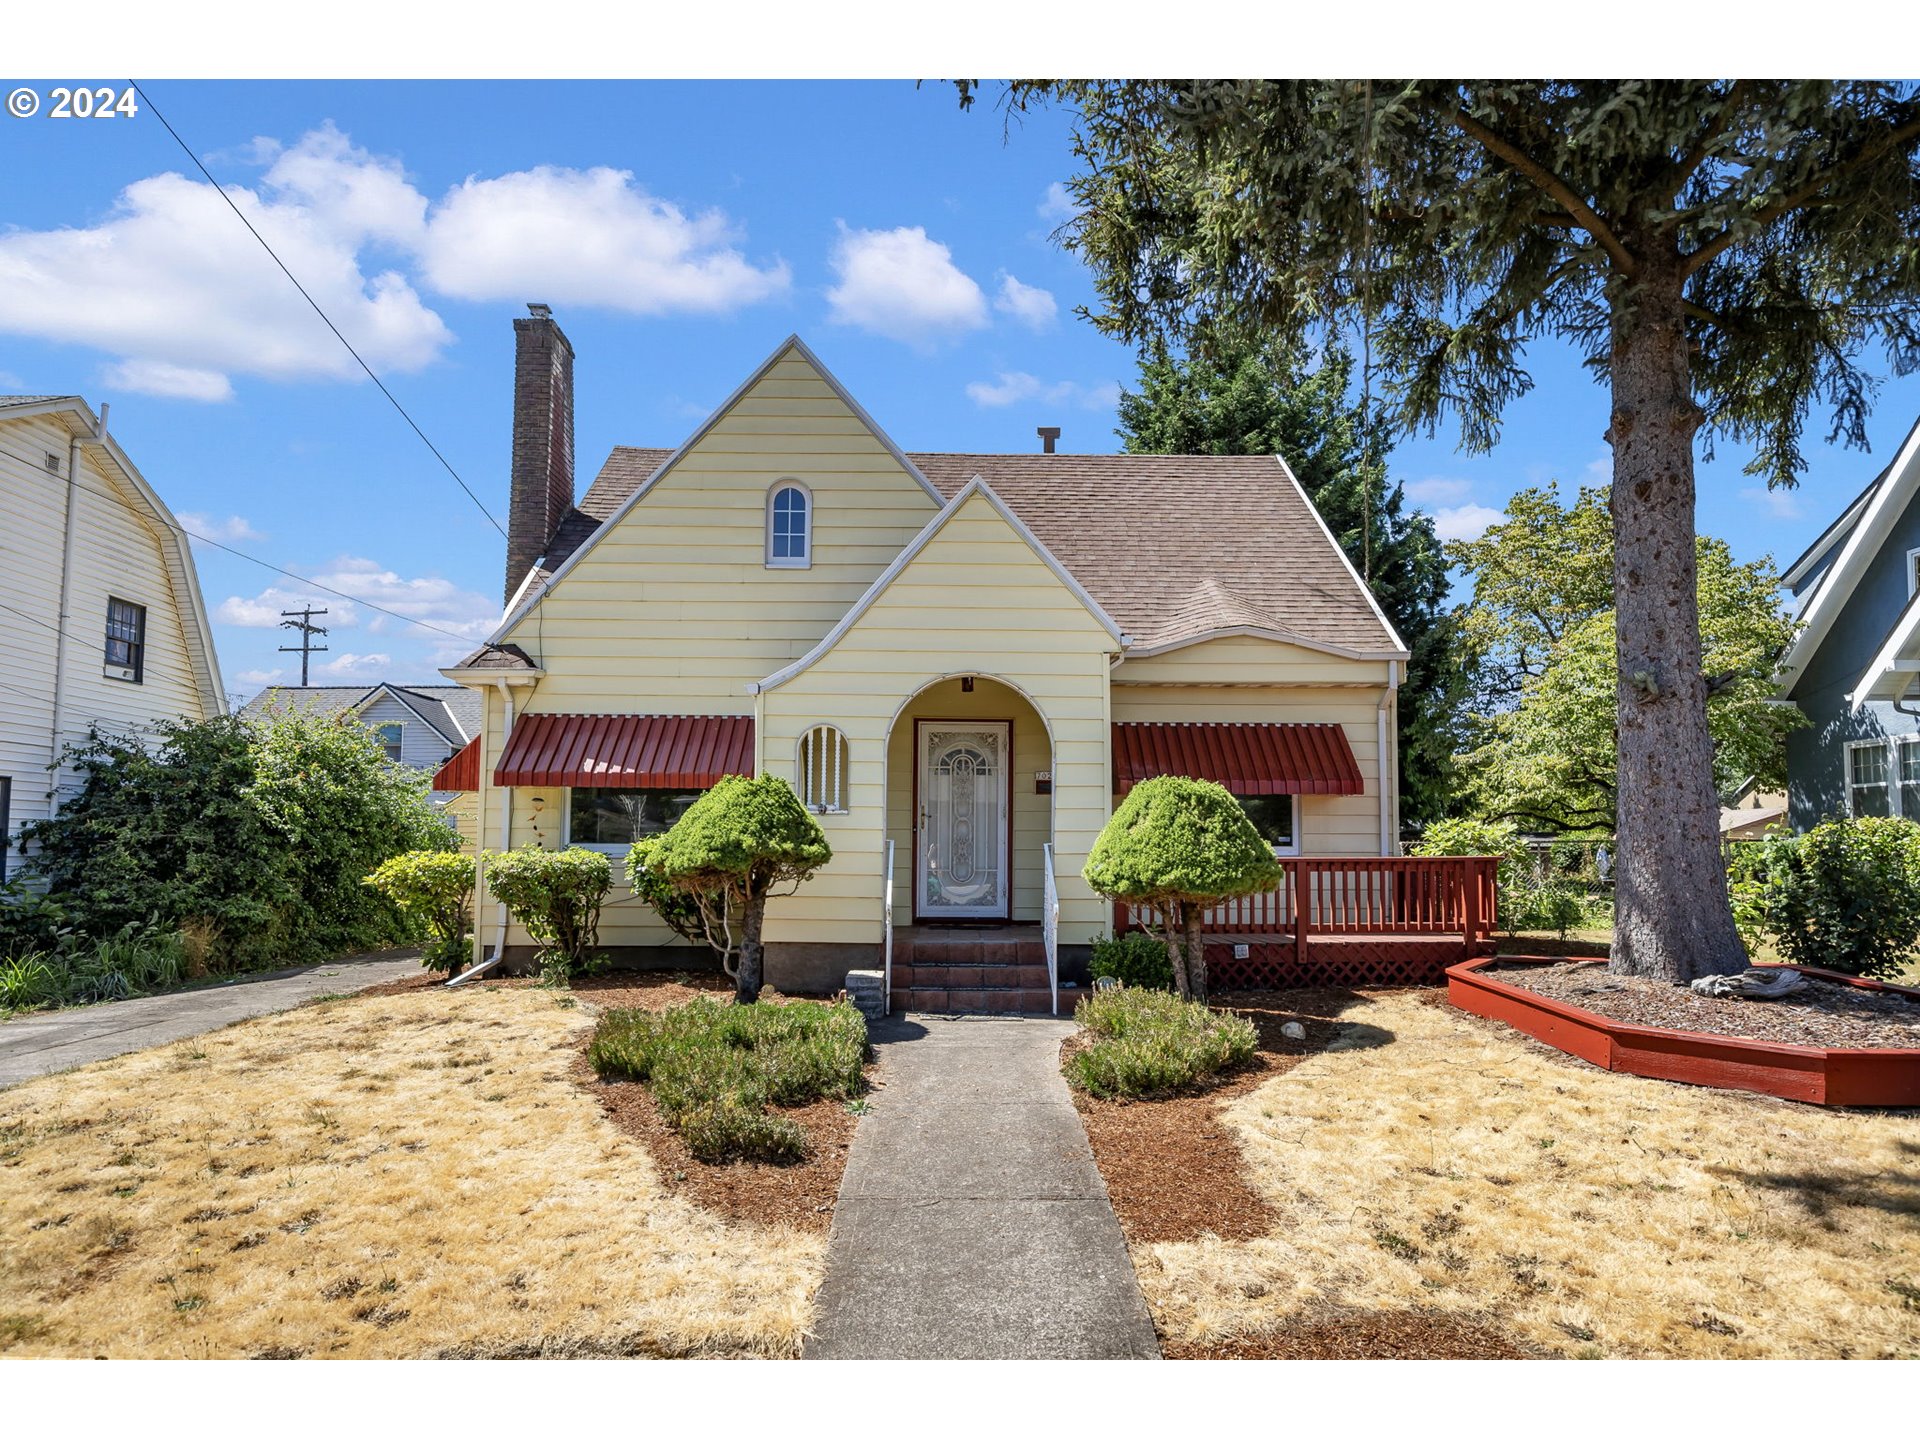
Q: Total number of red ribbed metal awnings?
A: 3